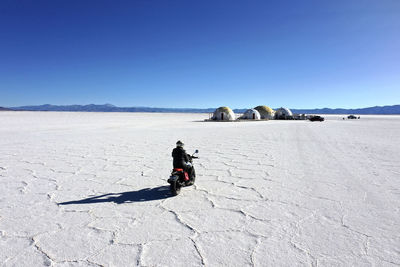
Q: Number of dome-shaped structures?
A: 4